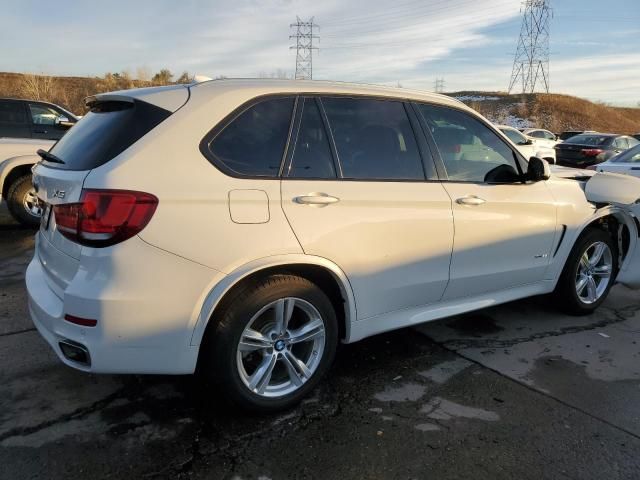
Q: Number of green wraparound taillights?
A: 0